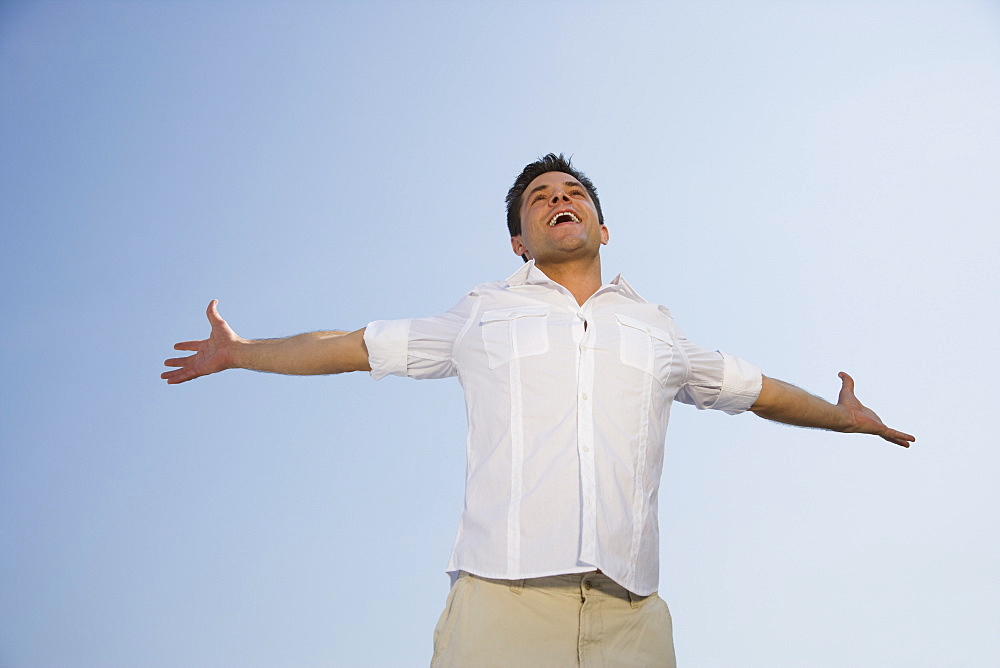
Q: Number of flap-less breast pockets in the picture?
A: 0